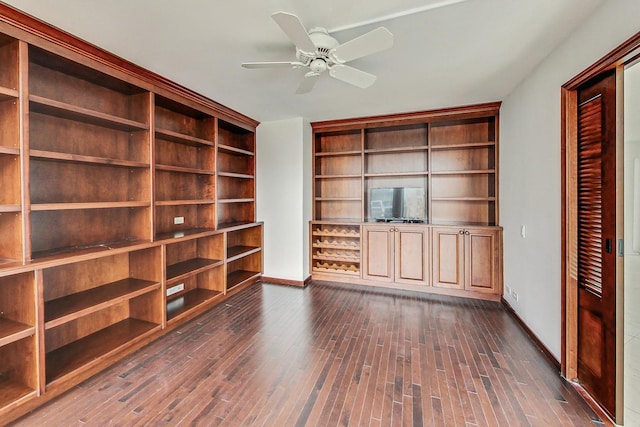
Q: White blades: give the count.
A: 5